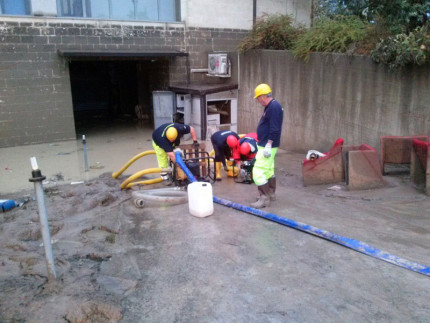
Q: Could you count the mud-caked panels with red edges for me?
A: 4